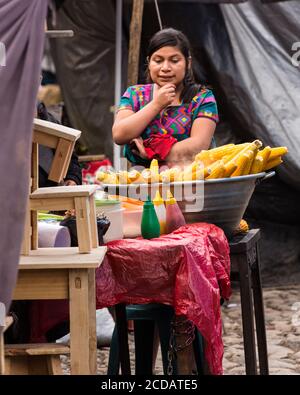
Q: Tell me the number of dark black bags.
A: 1